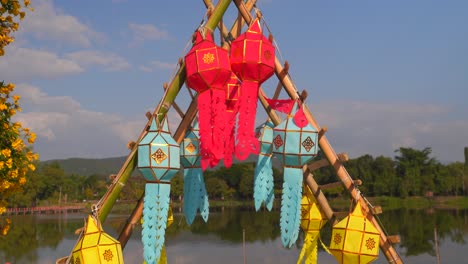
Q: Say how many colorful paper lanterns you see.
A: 11